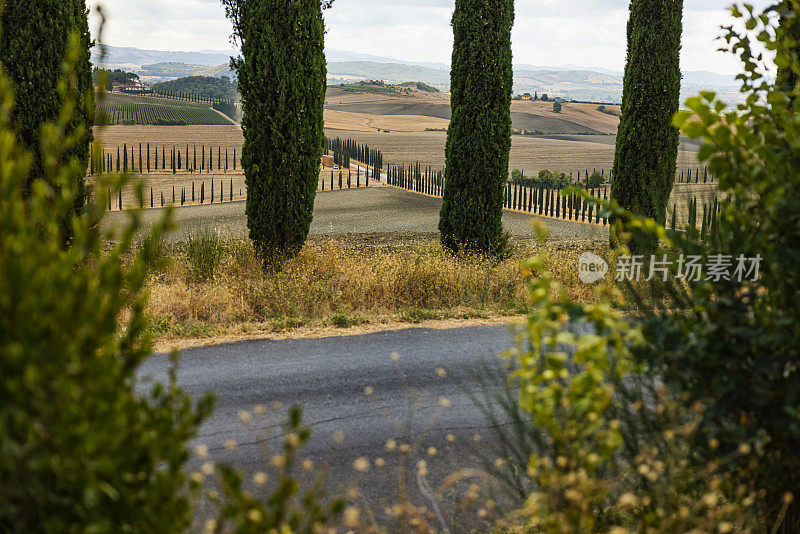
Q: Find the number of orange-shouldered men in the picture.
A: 0